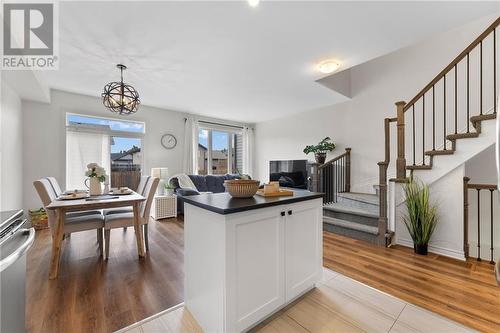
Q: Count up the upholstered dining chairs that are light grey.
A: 4